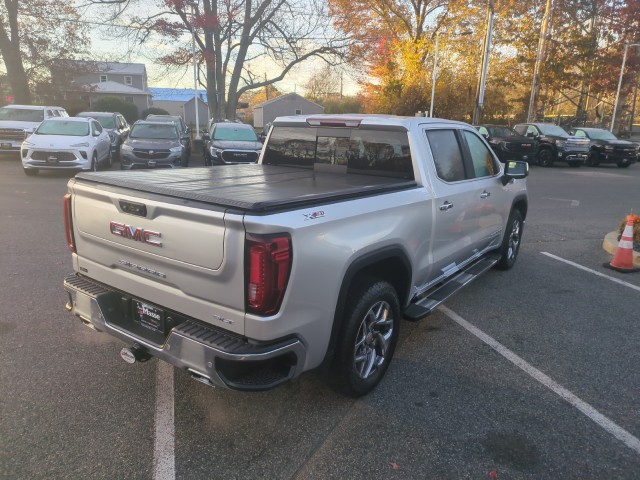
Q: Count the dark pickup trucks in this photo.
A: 3